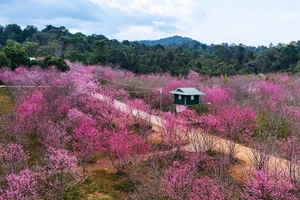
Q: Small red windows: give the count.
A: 0